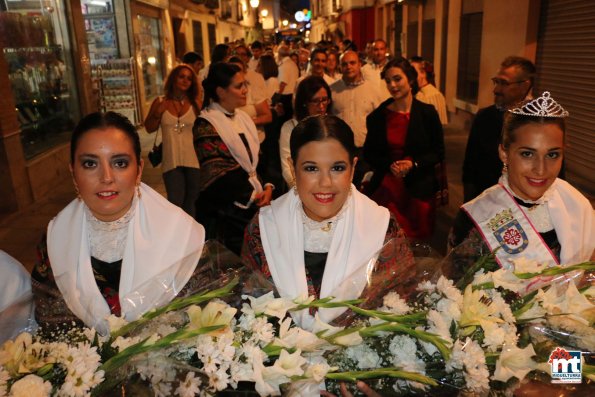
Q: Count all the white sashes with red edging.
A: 1